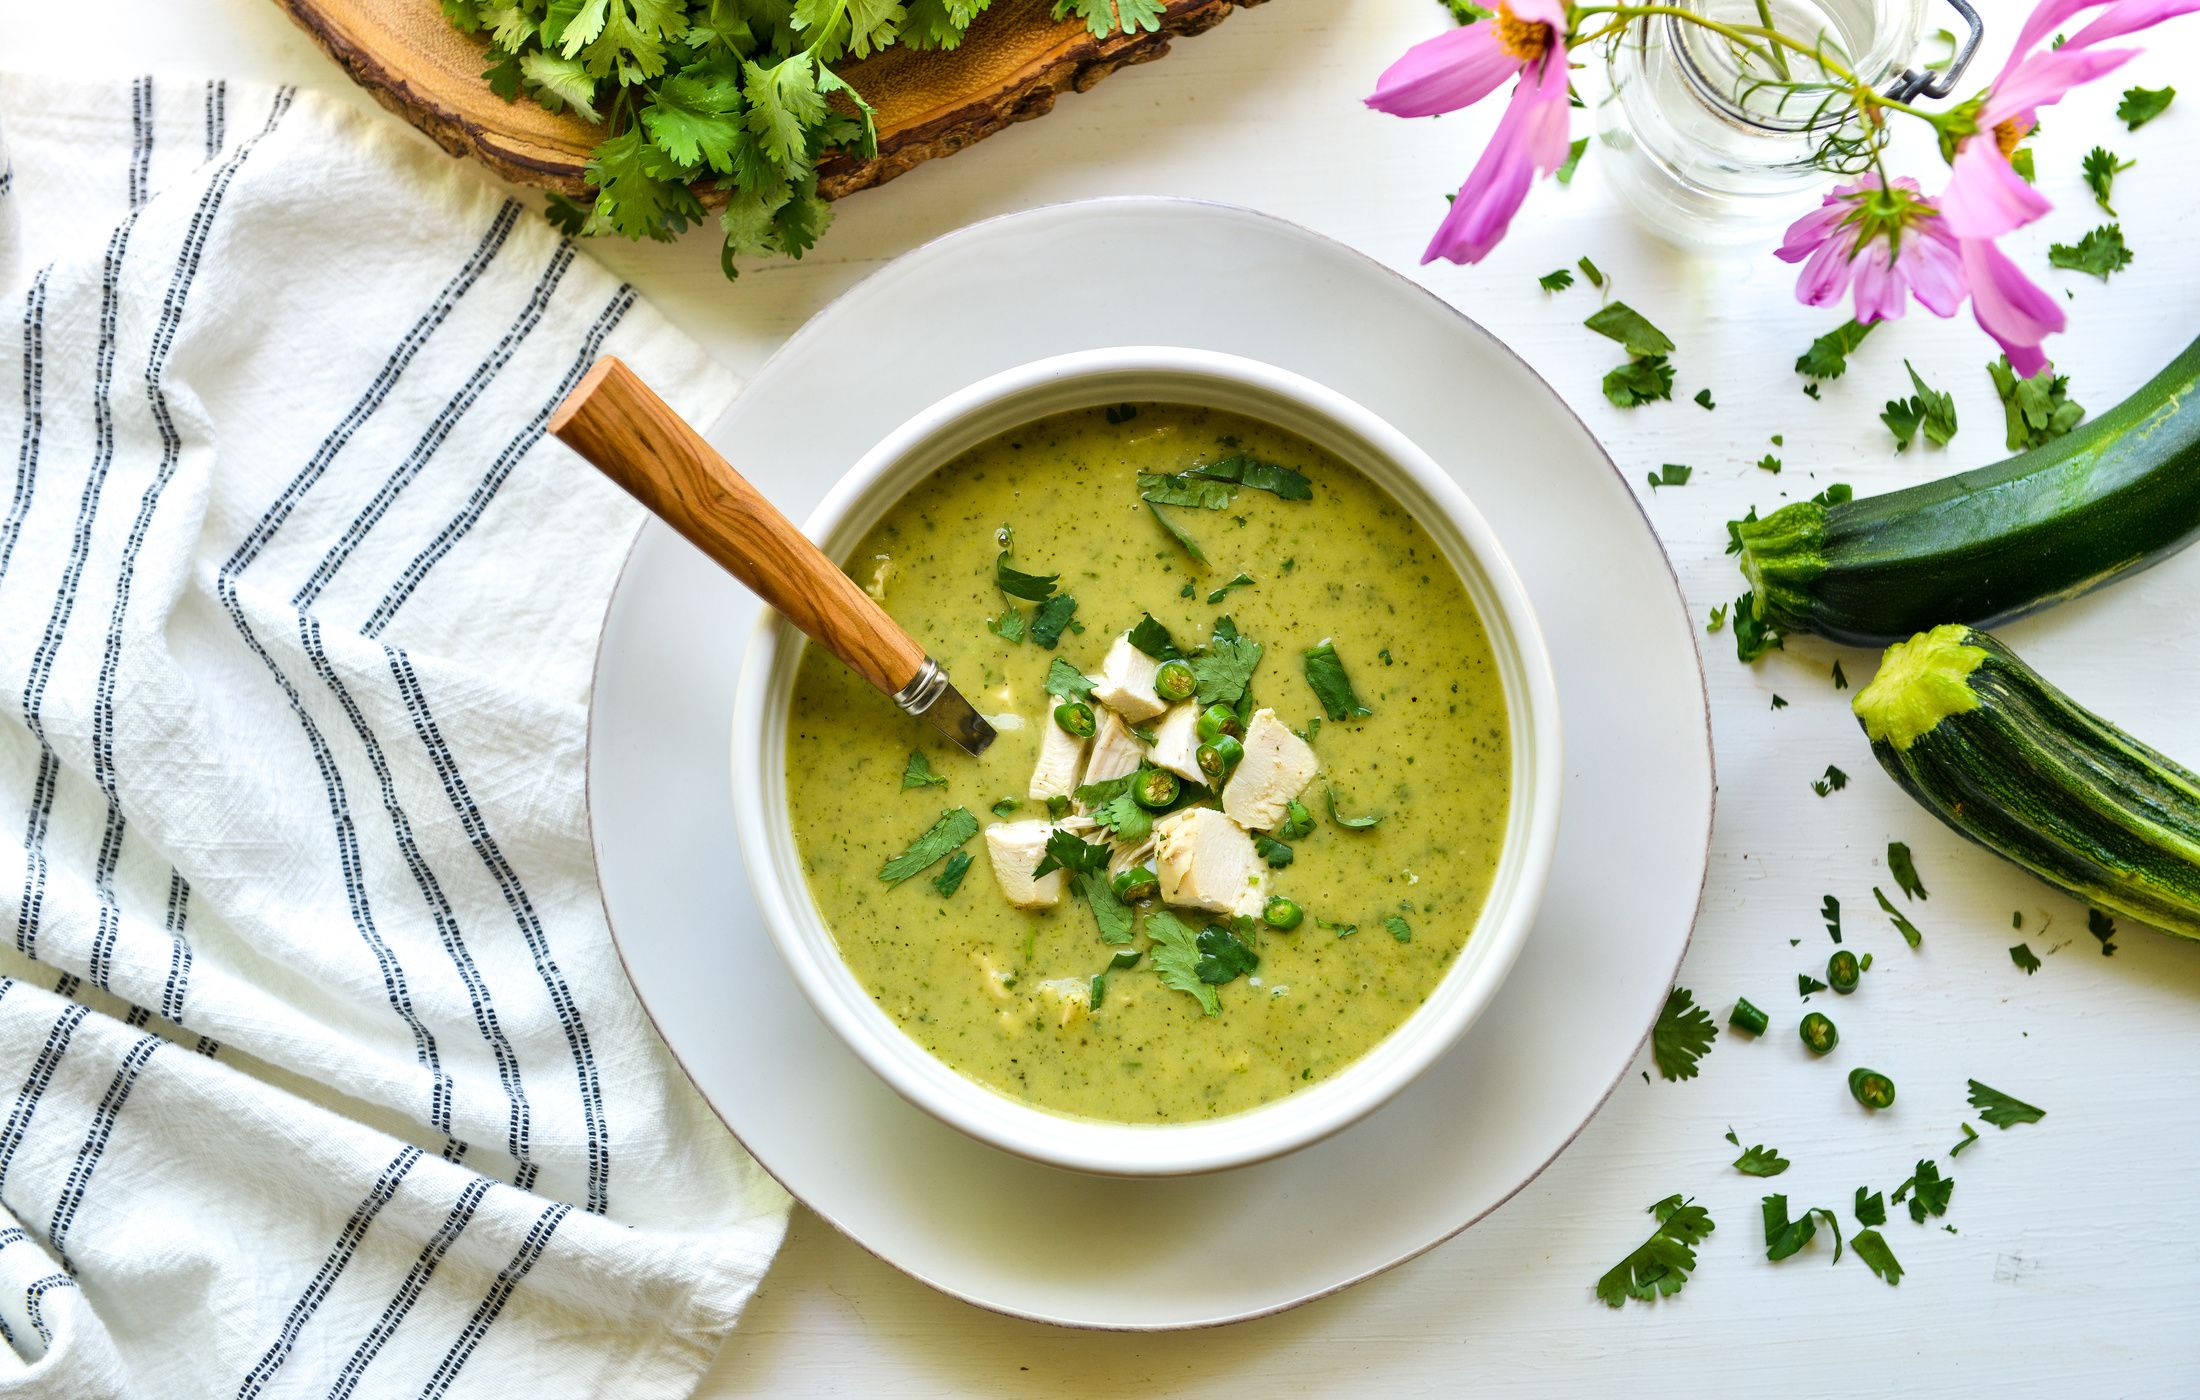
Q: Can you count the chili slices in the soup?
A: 7